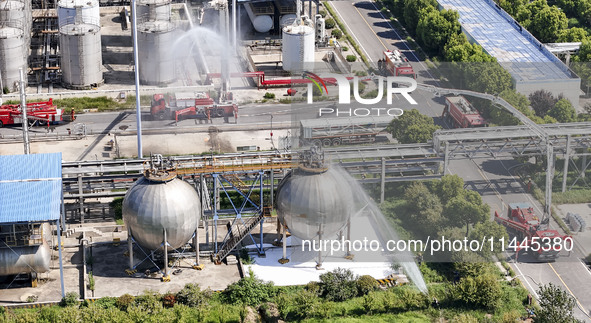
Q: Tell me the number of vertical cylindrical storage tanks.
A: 7